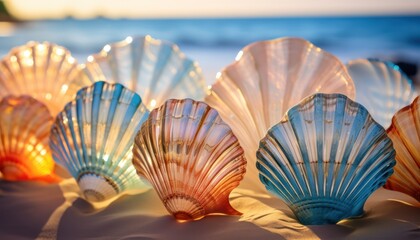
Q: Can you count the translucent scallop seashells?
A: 9